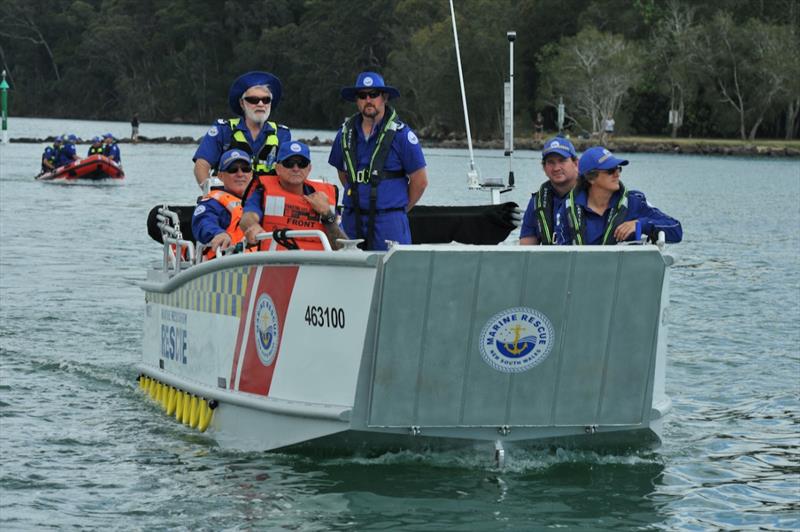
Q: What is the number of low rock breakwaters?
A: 1